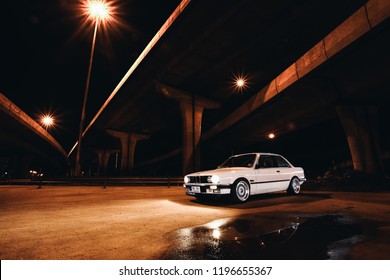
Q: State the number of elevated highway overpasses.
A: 3